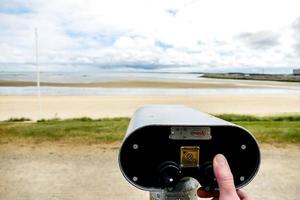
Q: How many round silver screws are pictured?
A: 4